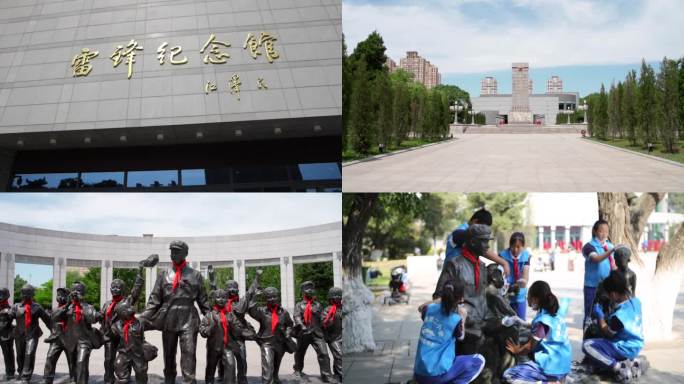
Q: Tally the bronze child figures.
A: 13